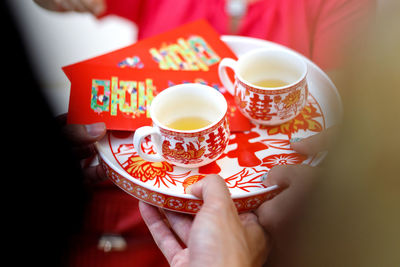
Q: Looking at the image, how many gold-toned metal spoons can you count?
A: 0